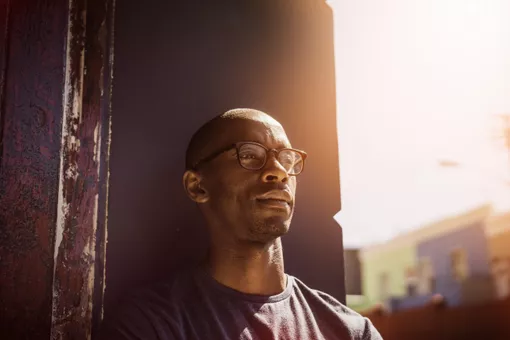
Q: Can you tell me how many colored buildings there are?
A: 3